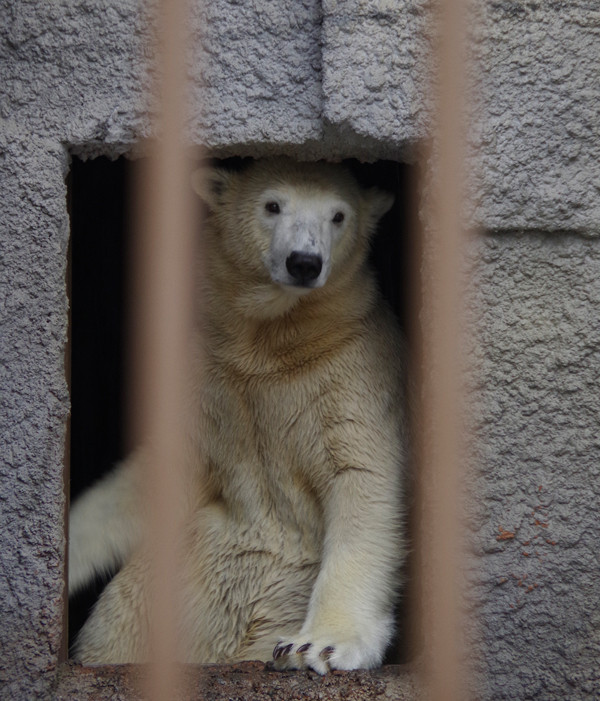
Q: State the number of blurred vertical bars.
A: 2